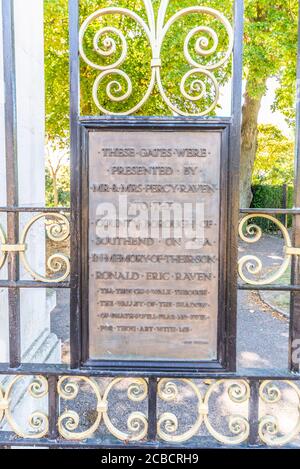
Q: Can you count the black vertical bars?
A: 7